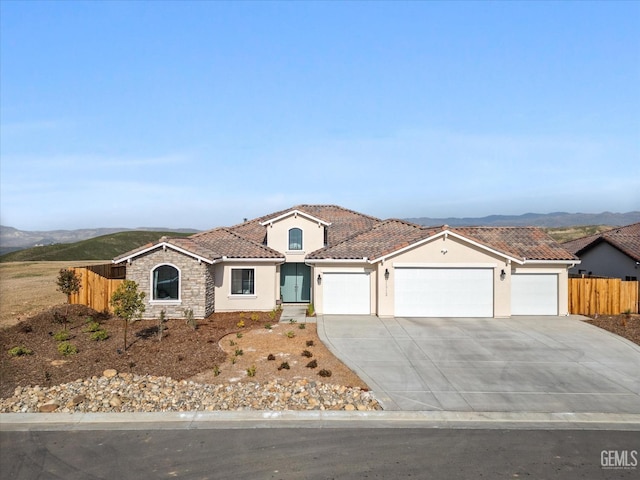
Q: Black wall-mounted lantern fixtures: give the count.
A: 3